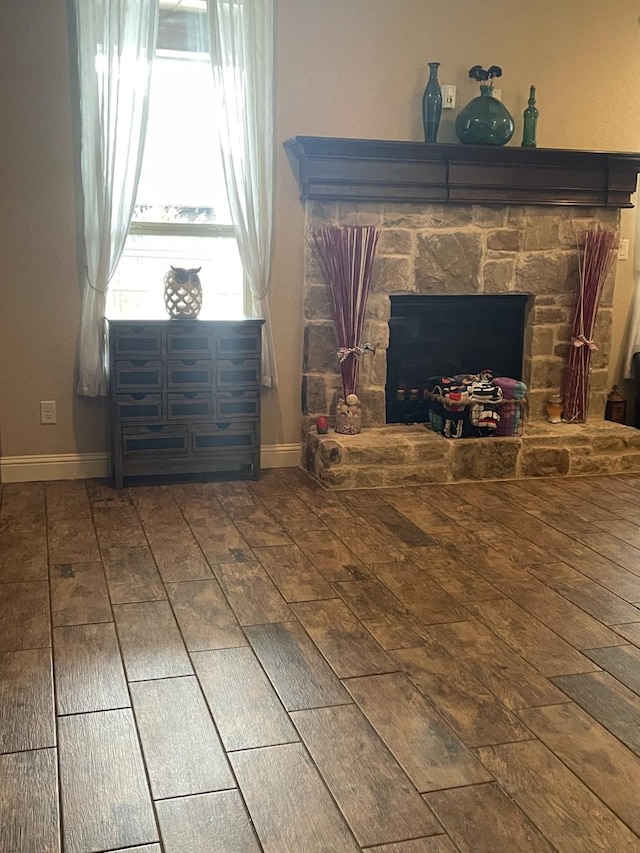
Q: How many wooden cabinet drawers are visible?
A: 11